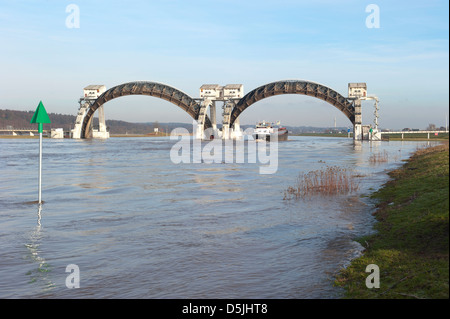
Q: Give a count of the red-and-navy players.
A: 0